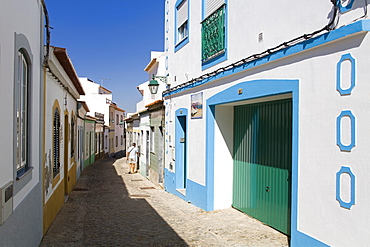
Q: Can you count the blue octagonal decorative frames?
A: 3